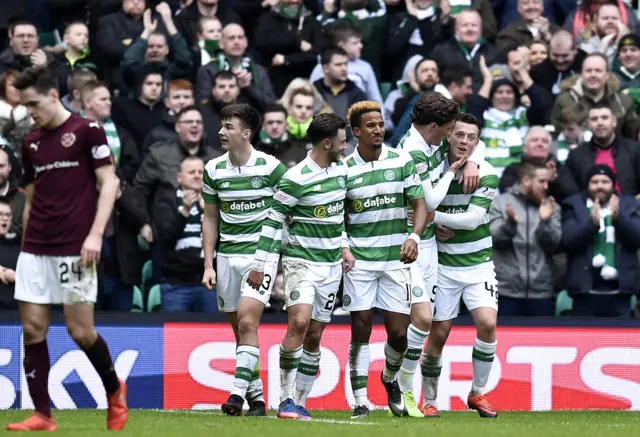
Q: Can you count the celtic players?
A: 5